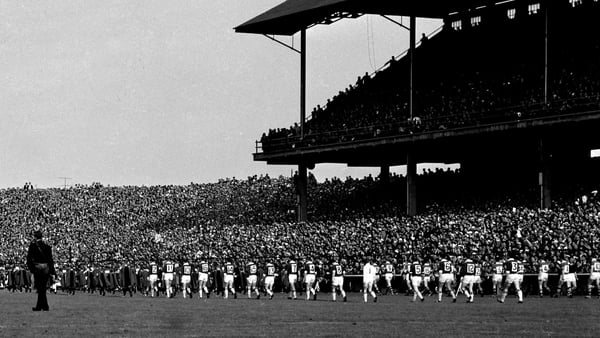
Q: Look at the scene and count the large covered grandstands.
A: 1